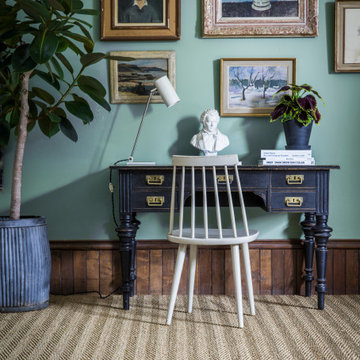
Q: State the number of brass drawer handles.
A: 5